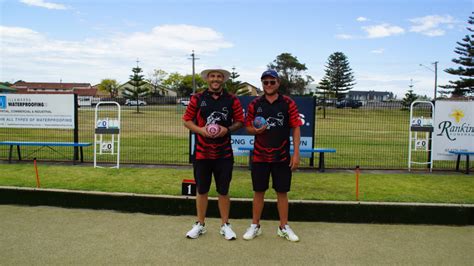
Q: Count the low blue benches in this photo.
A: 3